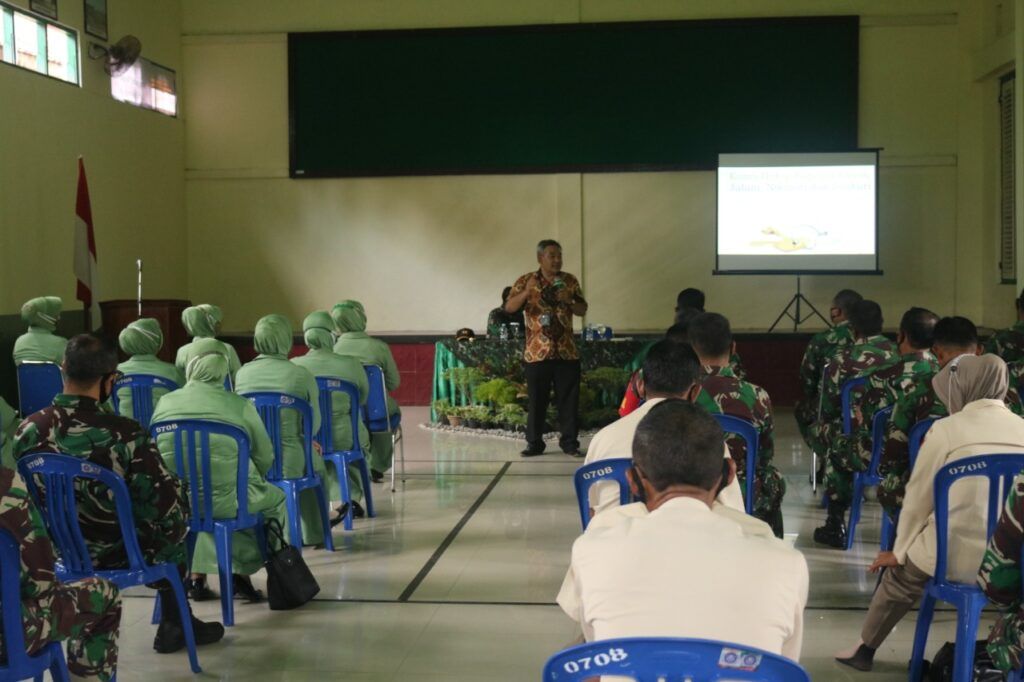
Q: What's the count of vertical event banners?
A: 0